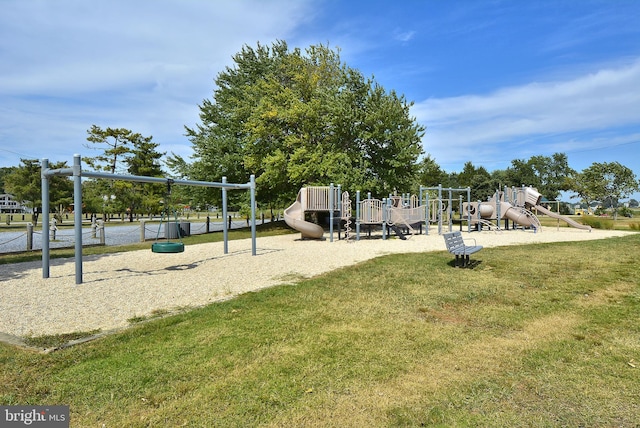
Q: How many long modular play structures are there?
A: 1